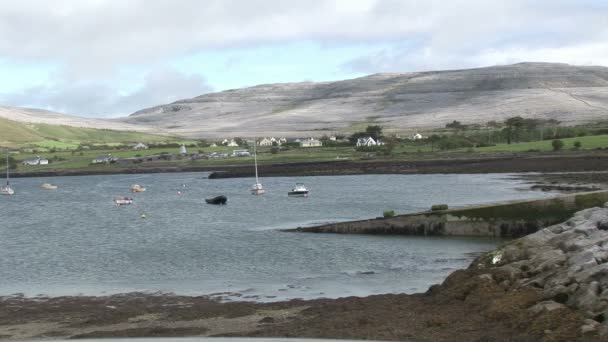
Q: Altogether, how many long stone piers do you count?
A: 1